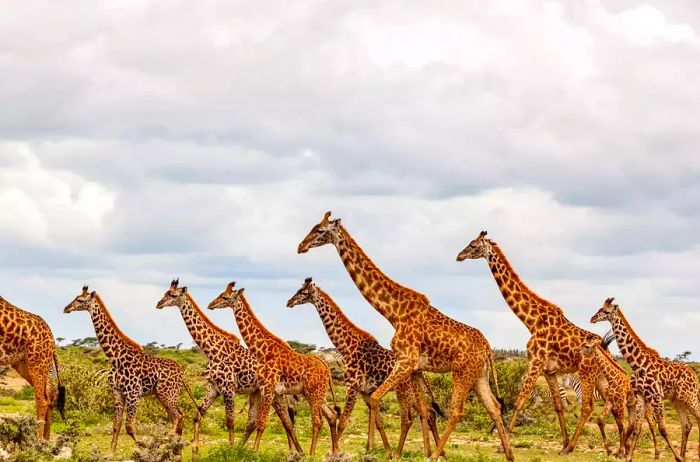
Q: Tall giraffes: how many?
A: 2